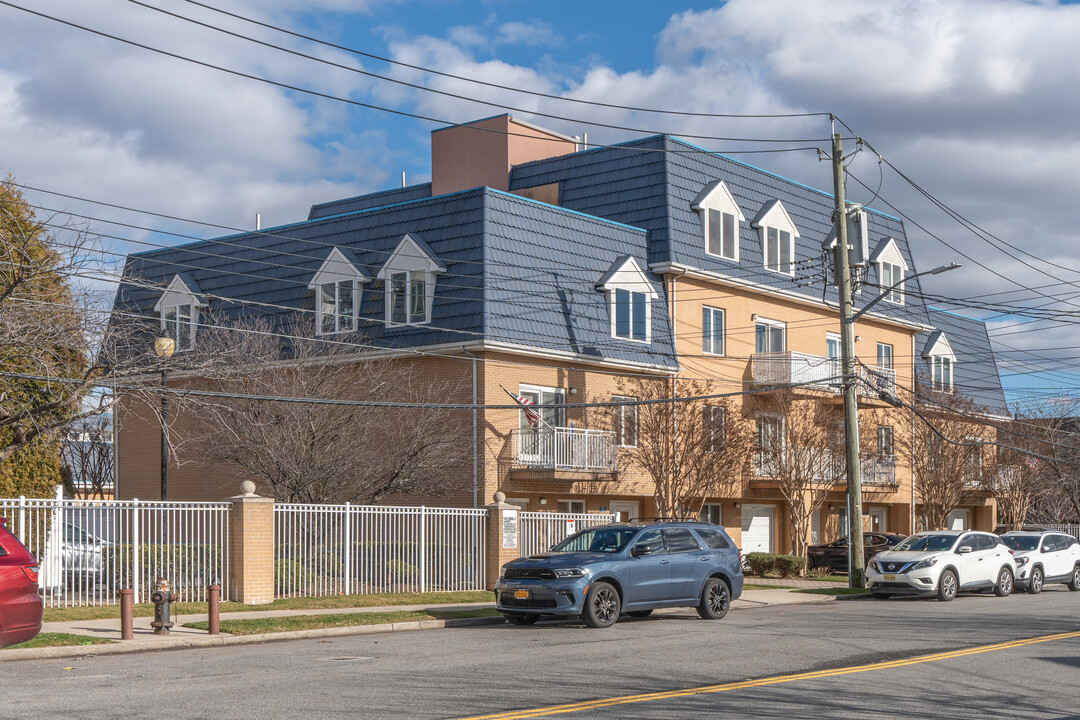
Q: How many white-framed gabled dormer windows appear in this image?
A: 9